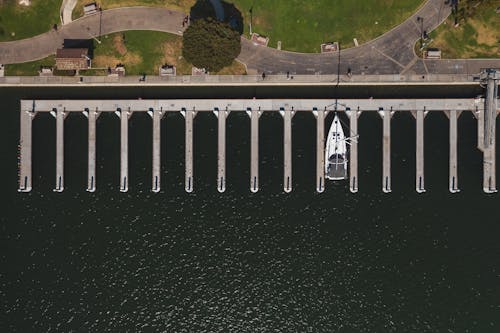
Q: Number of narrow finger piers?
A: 15